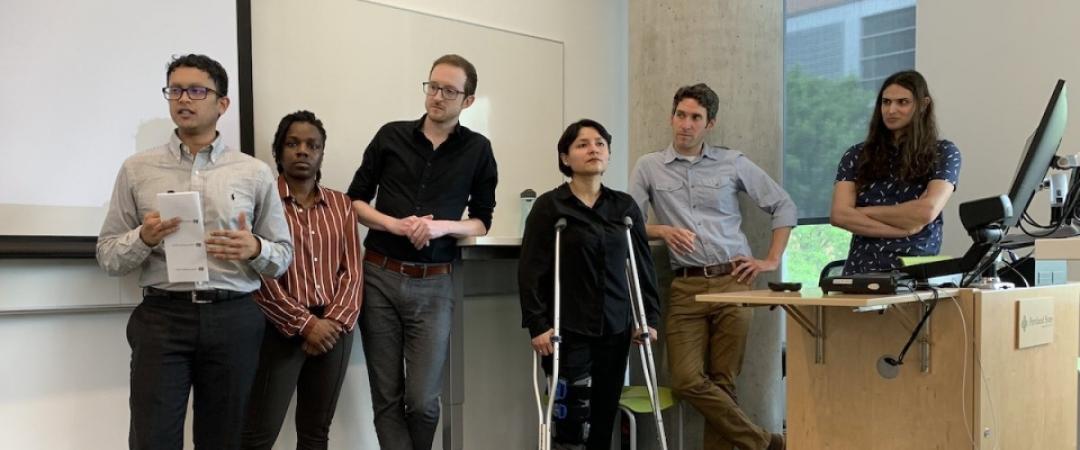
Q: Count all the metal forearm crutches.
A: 2